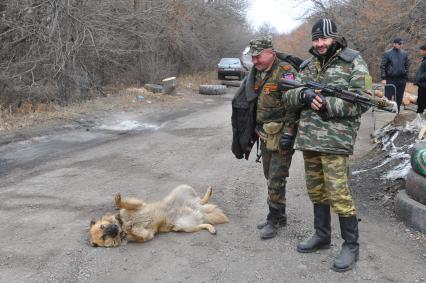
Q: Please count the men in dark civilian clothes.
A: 2